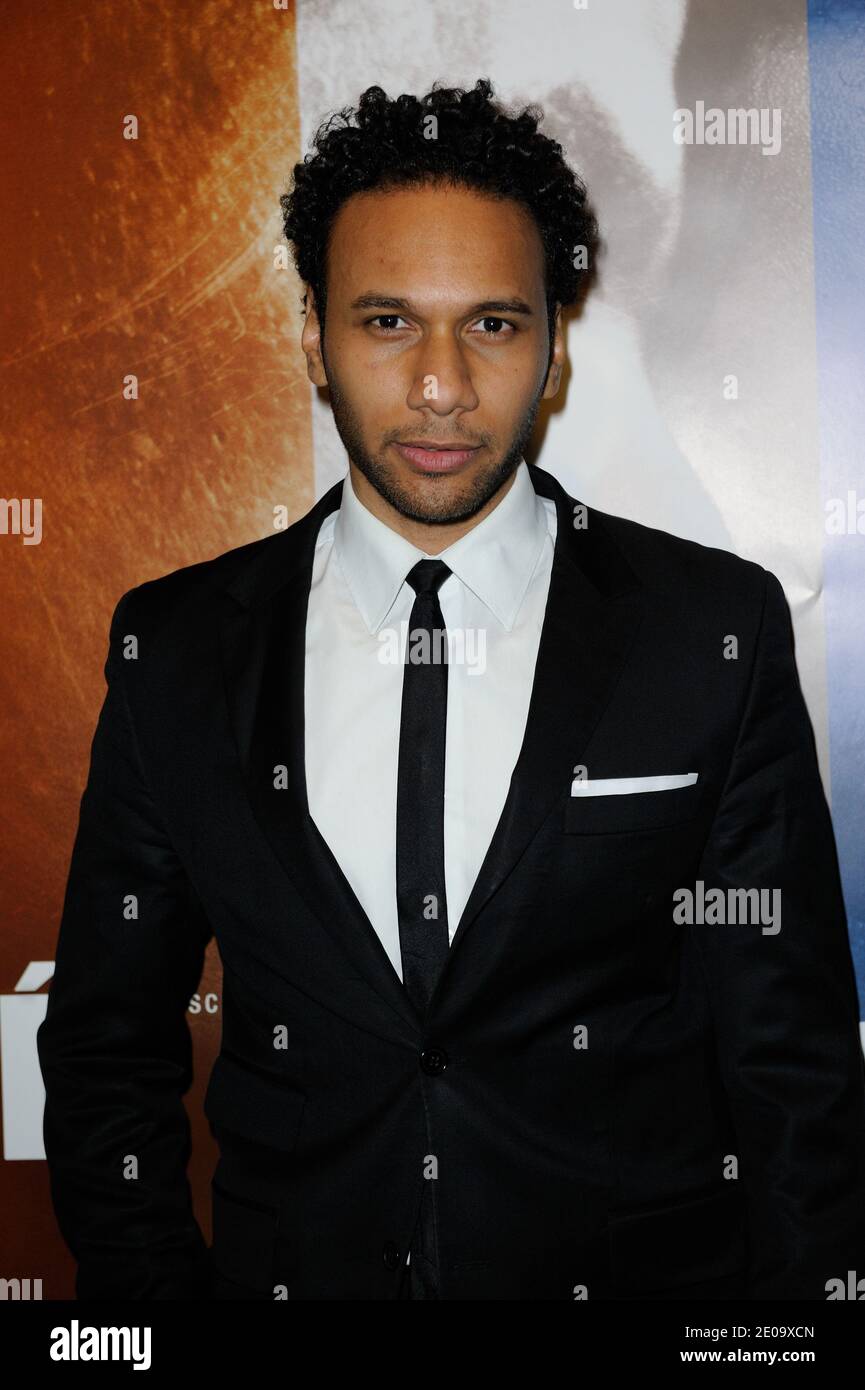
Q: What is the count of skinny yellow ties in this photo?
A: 0